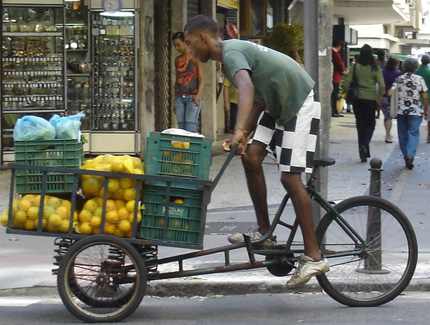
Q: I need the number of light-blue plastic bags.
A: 2